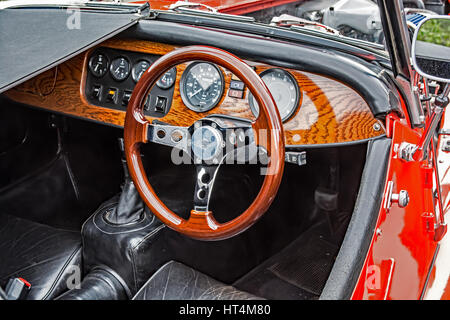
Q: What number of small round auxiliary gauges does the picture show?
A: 4